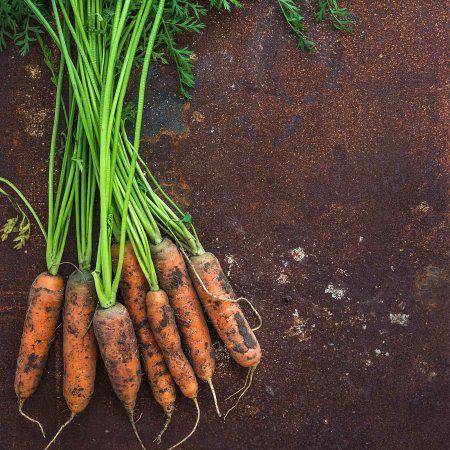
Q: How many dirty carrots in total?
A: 7